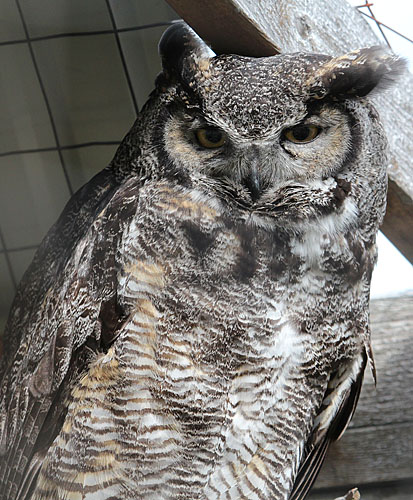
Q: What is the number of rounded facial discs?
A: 2